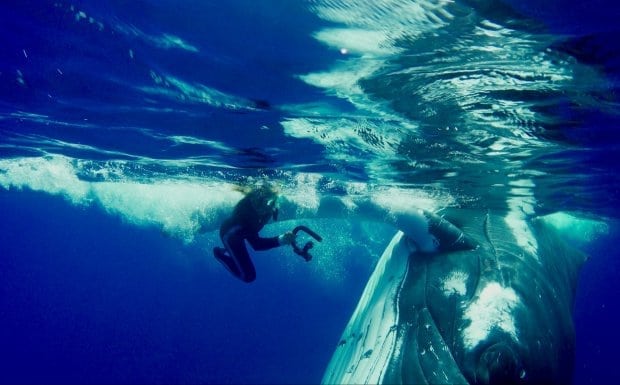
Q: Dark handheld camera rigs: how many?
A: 1